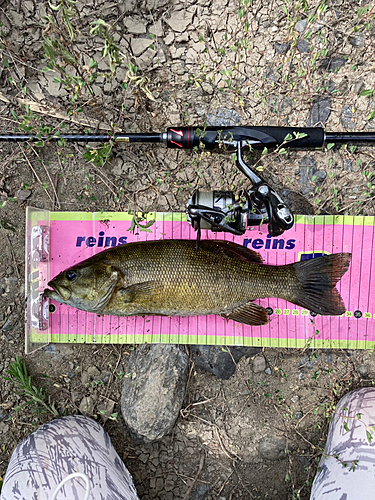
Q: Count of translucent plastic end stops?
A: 1